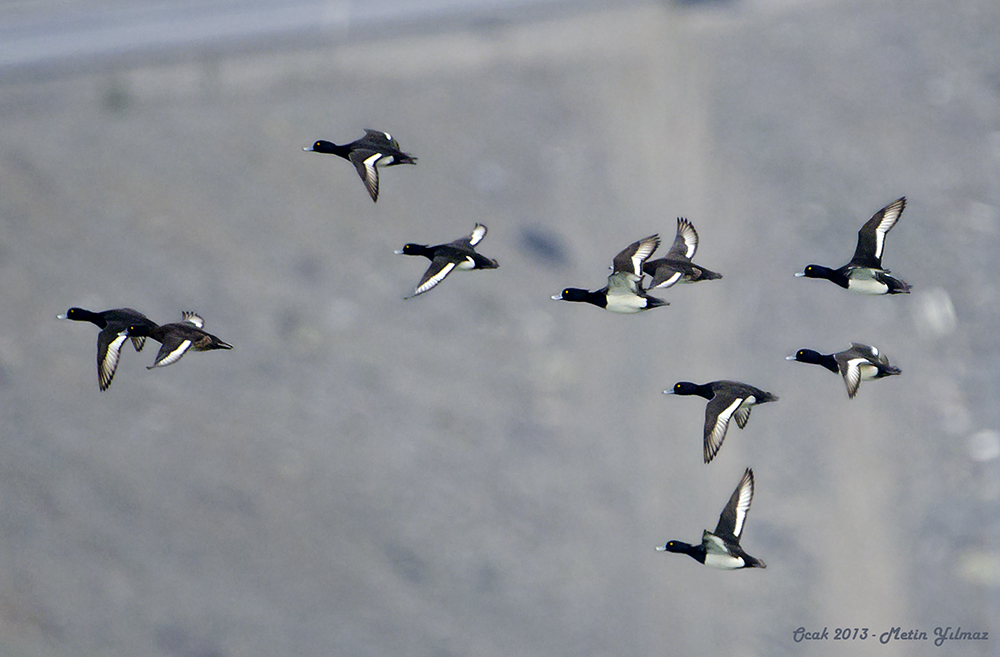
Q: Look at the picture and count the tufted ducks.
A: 10